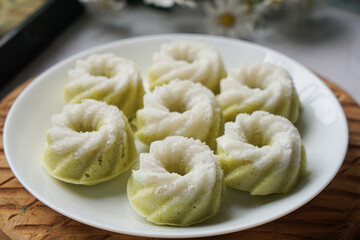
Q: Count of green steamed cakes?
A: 7